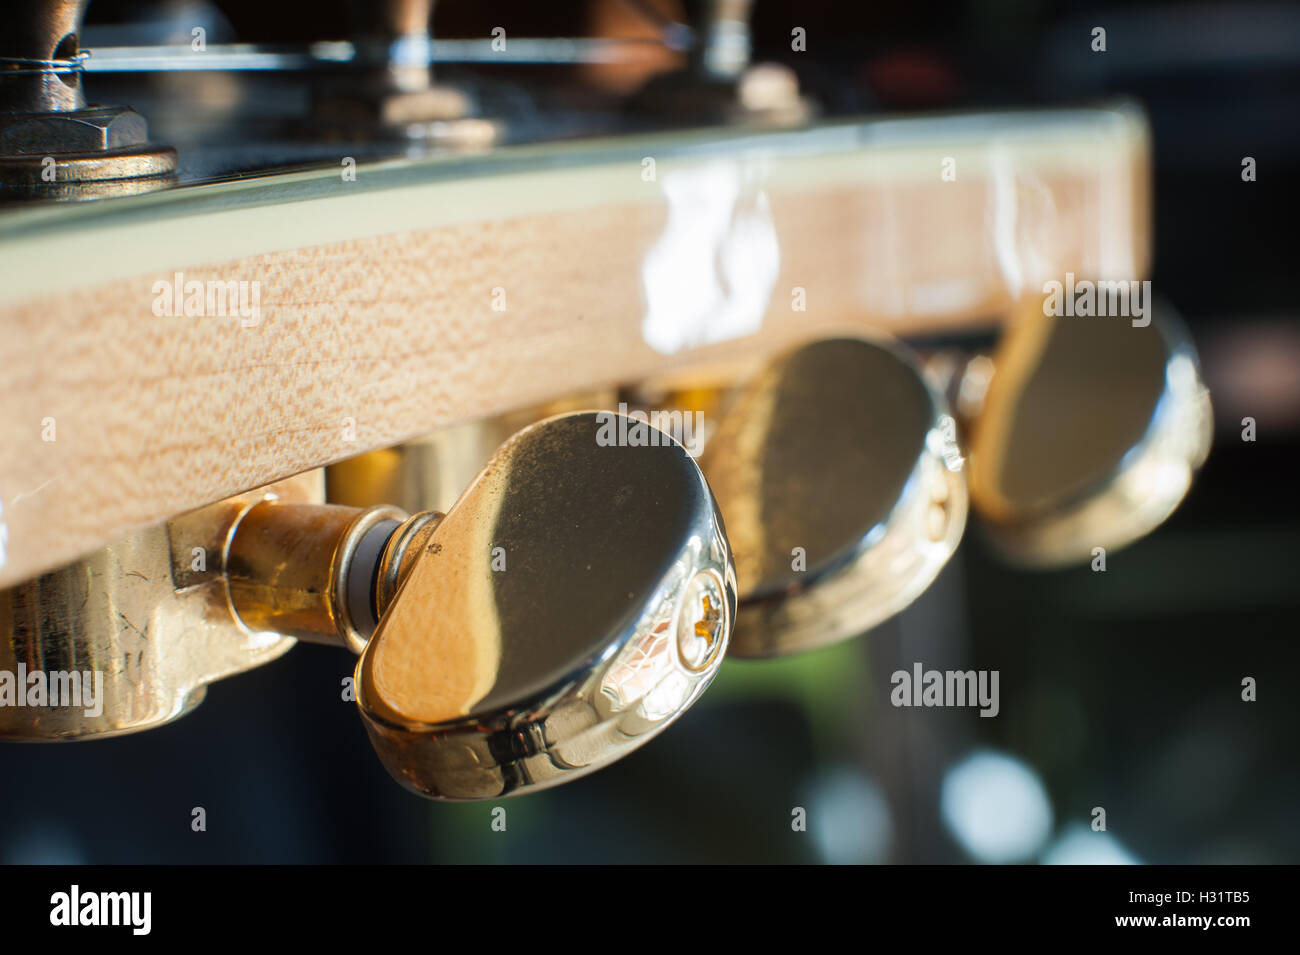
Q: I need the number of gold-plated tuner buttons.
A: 3